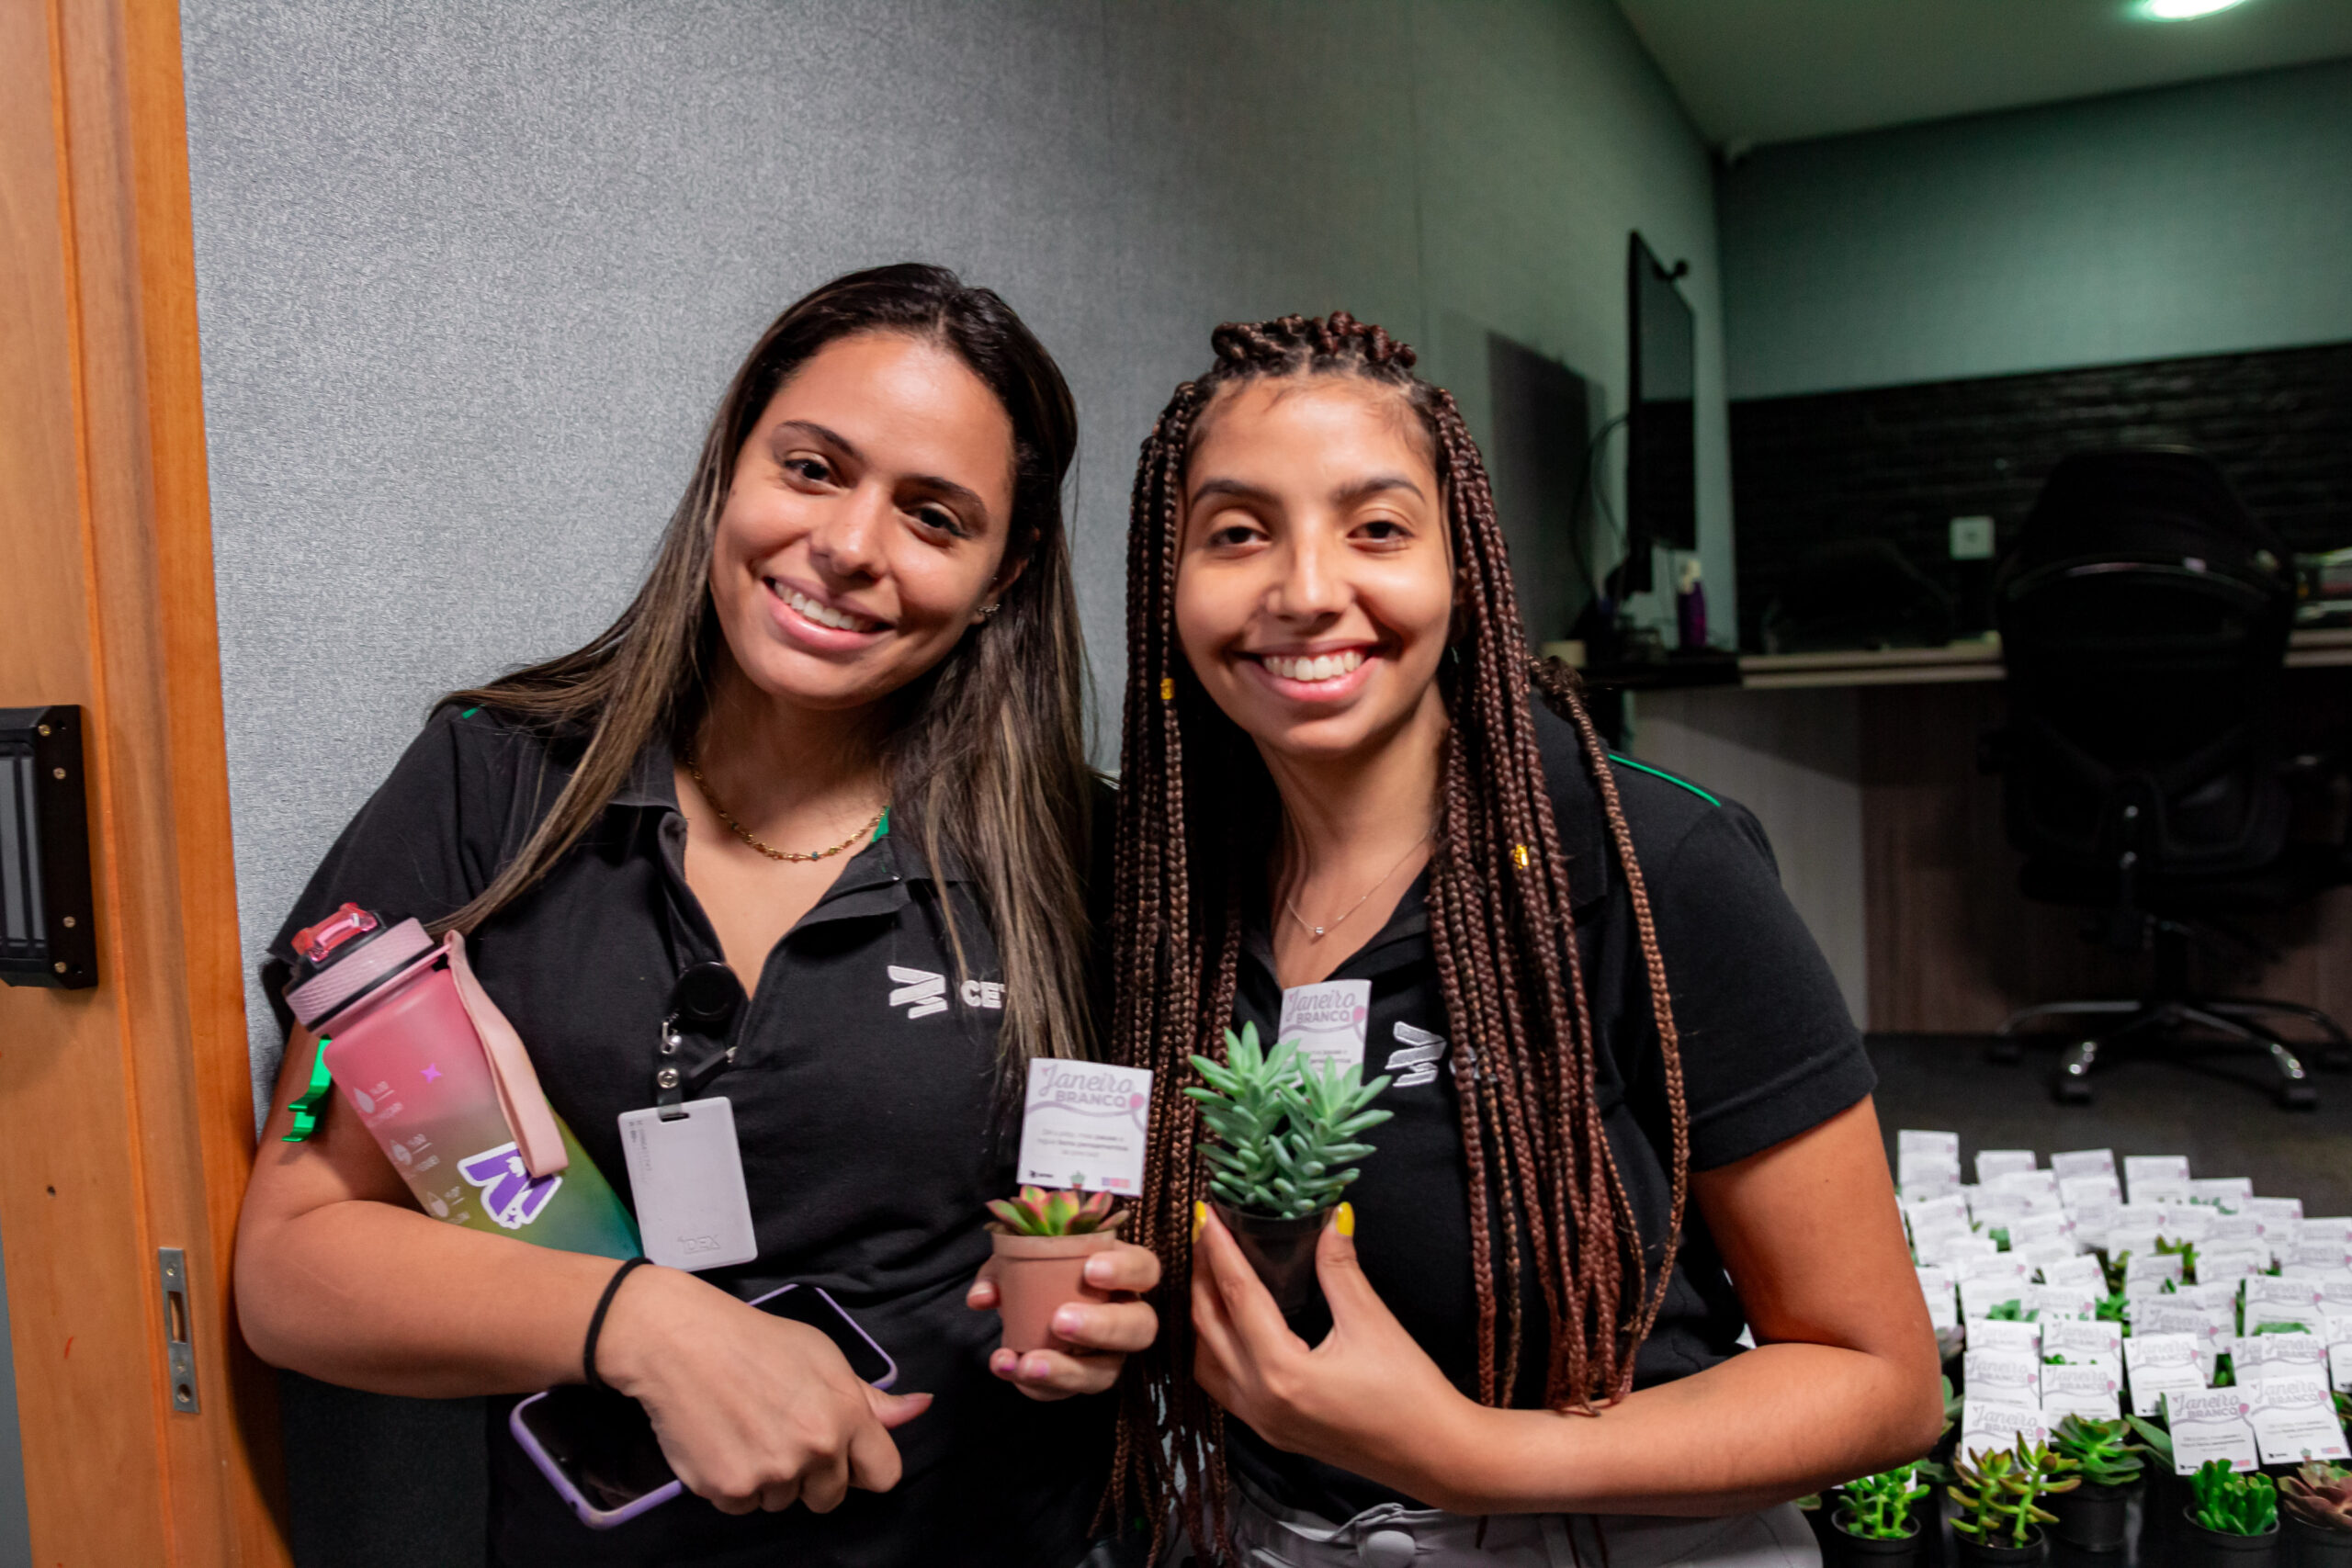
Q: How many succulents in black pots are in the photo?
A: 6